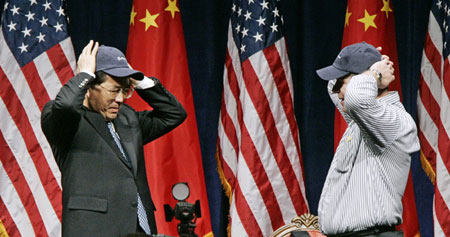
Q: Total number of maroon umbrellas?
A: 0